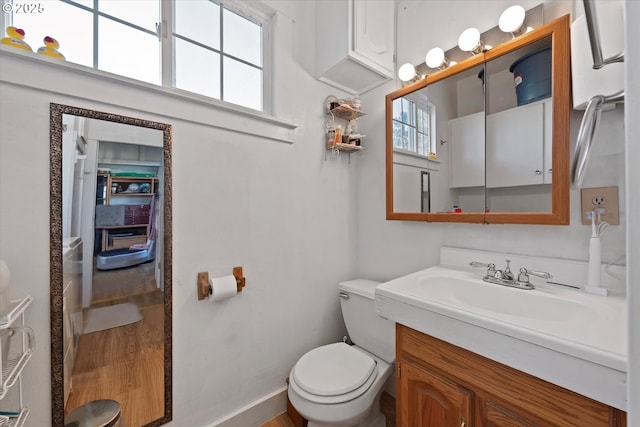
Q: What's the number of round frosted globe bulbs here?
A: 4